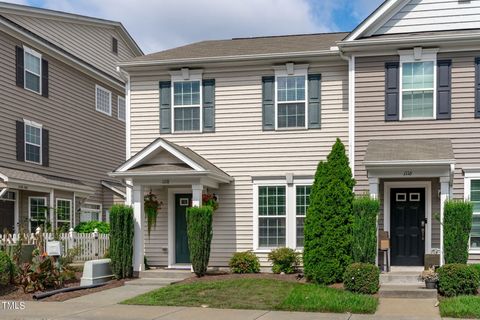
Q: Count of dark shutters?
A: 11